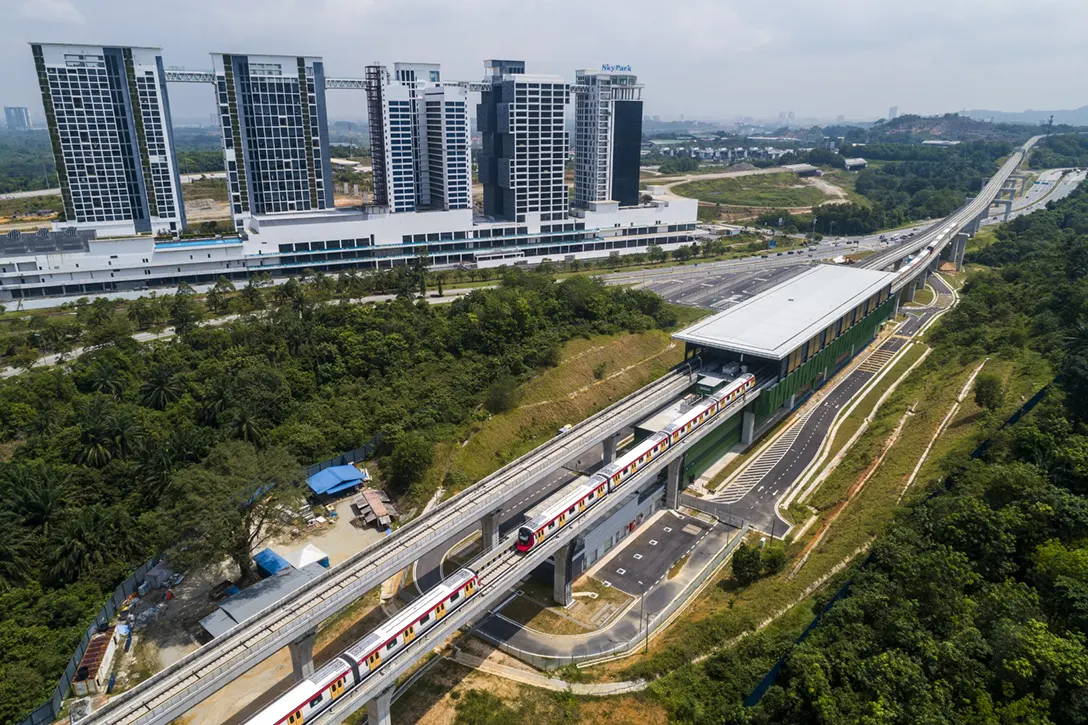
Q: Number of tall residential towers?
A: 5